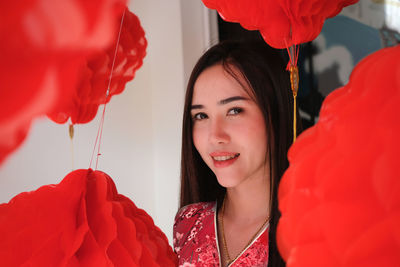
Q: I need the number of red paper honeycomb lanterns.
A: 5